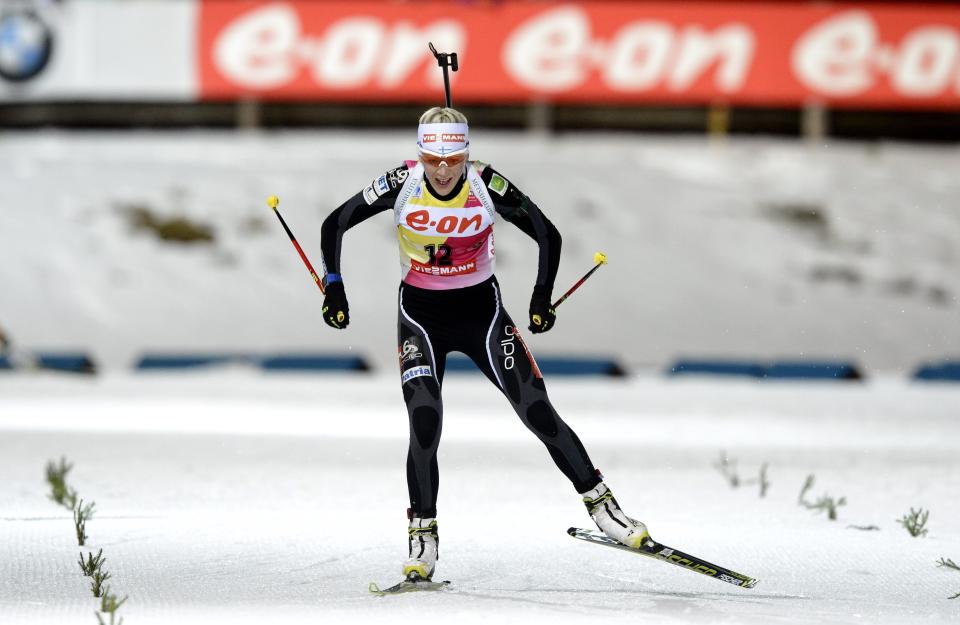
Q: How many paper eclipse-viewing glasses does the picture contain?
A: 0